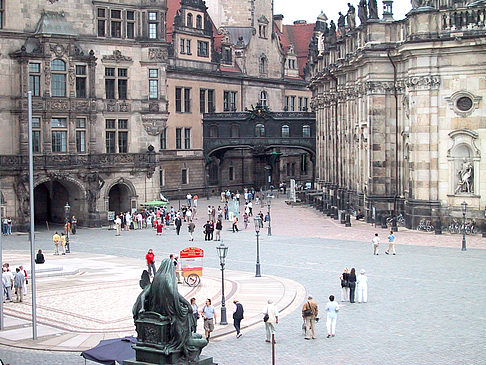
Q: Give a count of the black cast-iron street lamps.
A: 5